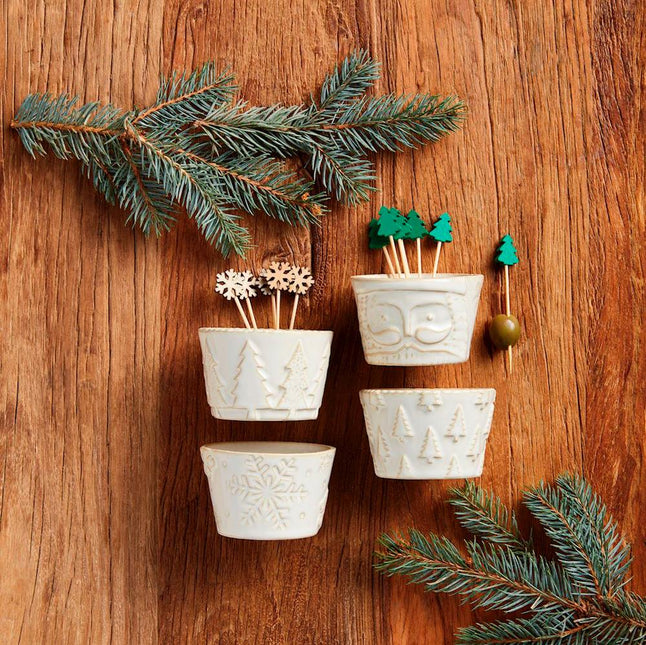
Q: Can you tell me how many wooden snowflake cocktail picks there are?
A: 5